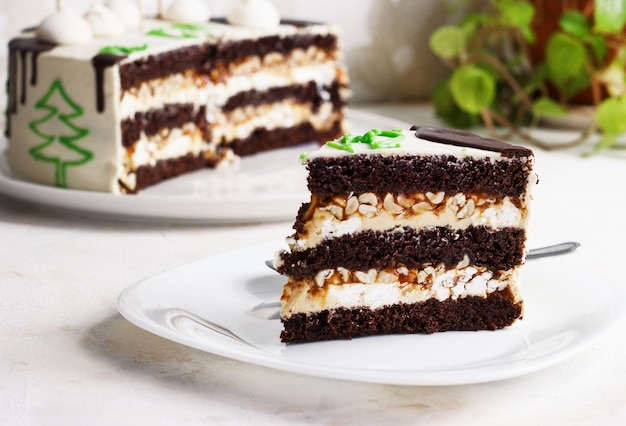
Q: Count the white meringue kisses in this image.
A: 5